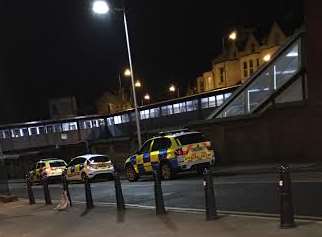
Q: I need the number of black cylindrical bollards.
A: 8